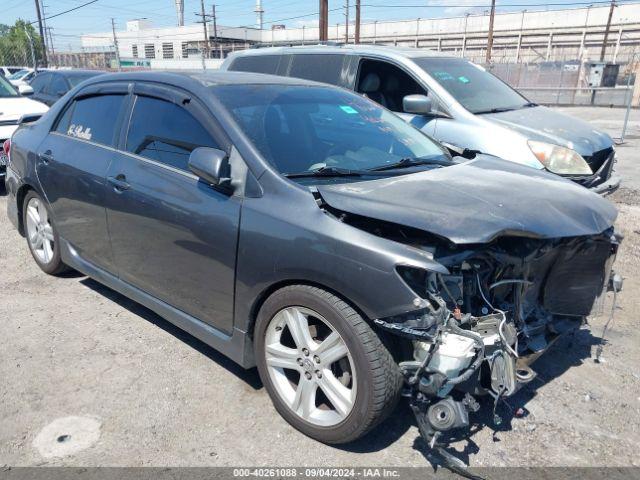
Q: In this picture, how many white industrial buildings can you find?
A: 1